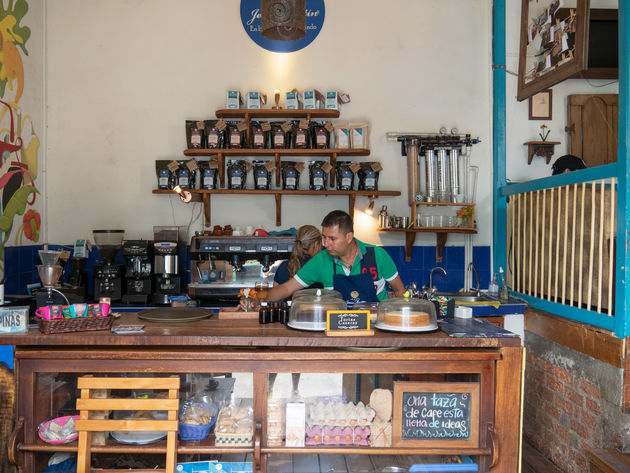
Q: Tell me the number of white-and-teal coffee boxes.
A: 5